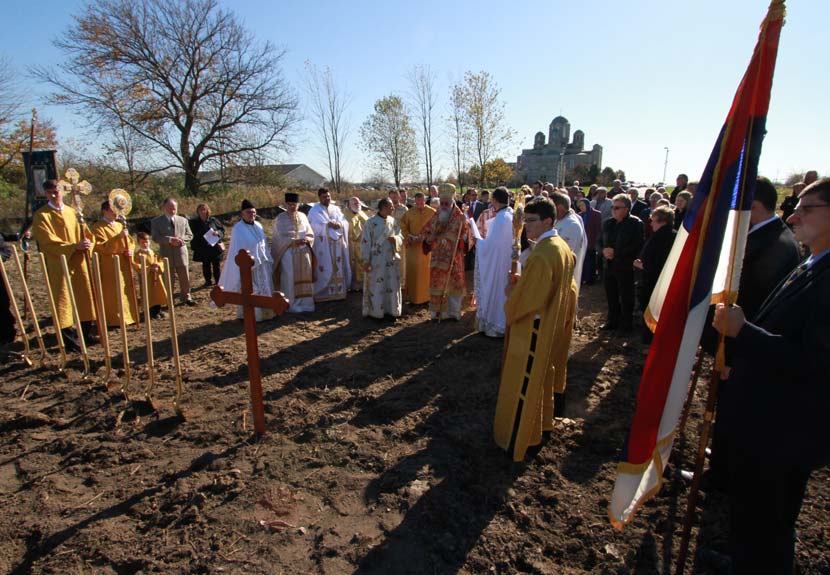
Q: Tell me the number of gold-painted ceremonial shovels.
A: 8